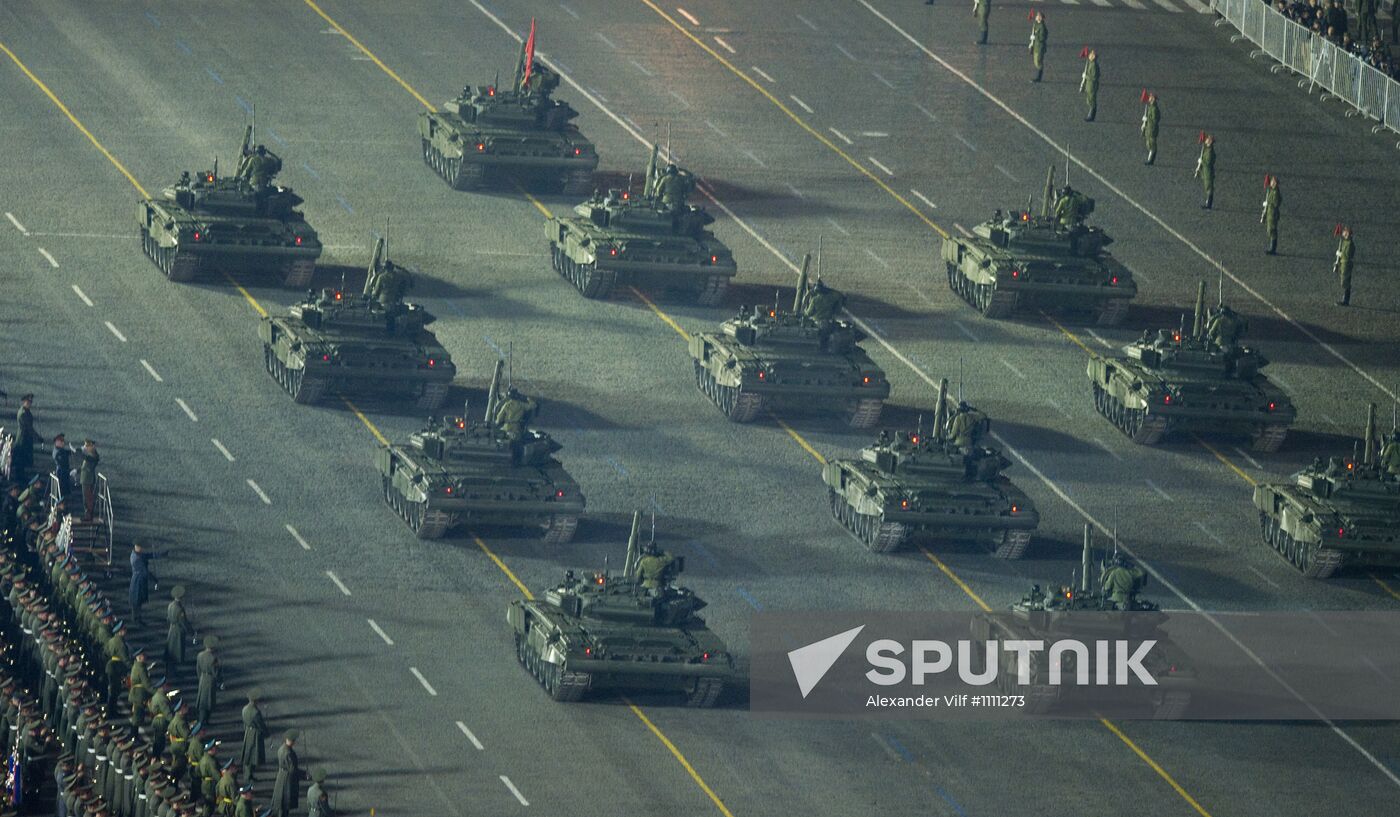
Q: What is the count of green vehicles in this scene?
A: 12